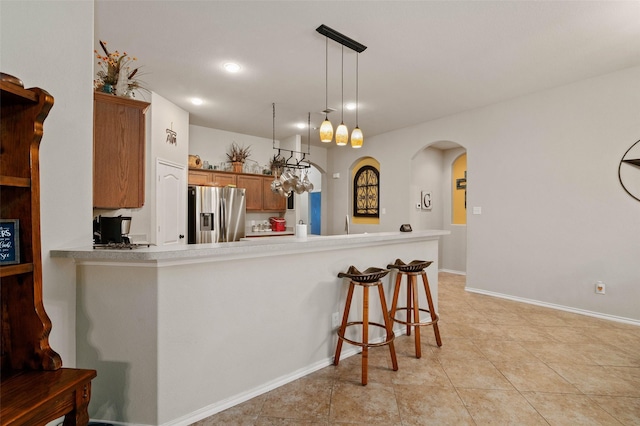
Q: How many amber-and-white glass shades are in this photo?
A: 3